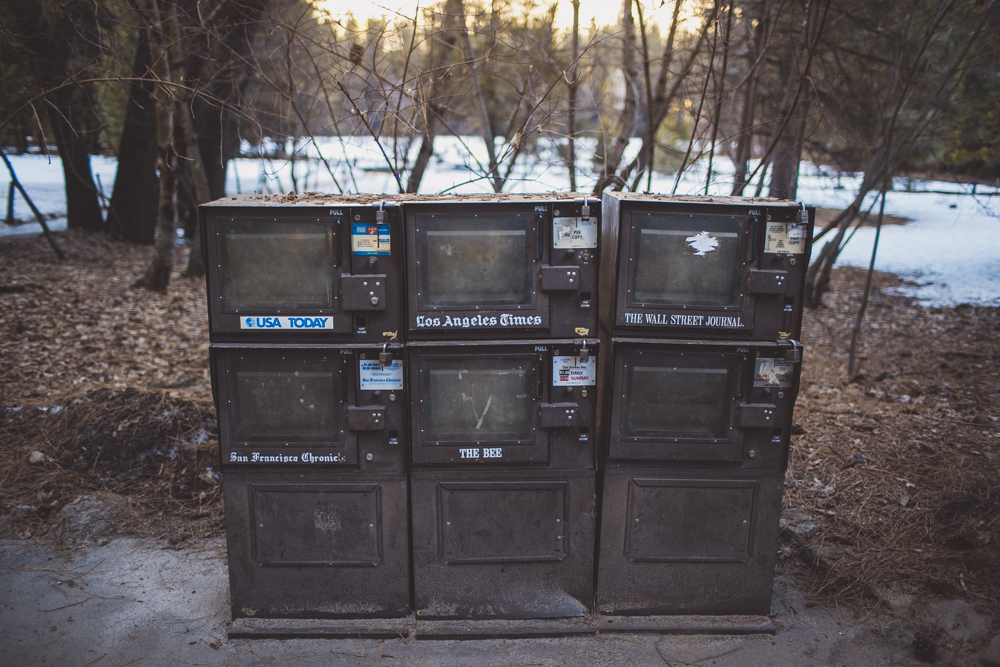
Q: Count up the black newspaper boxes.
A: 6